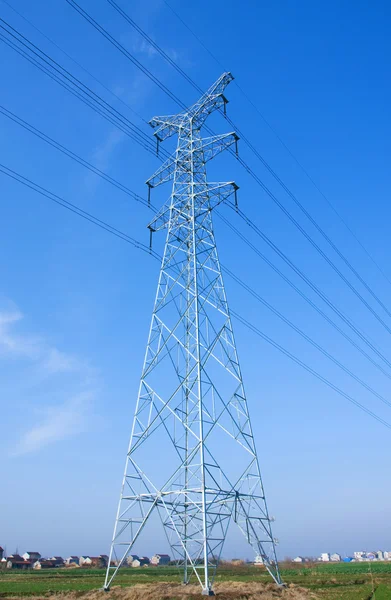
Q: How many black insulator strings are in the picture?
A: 6